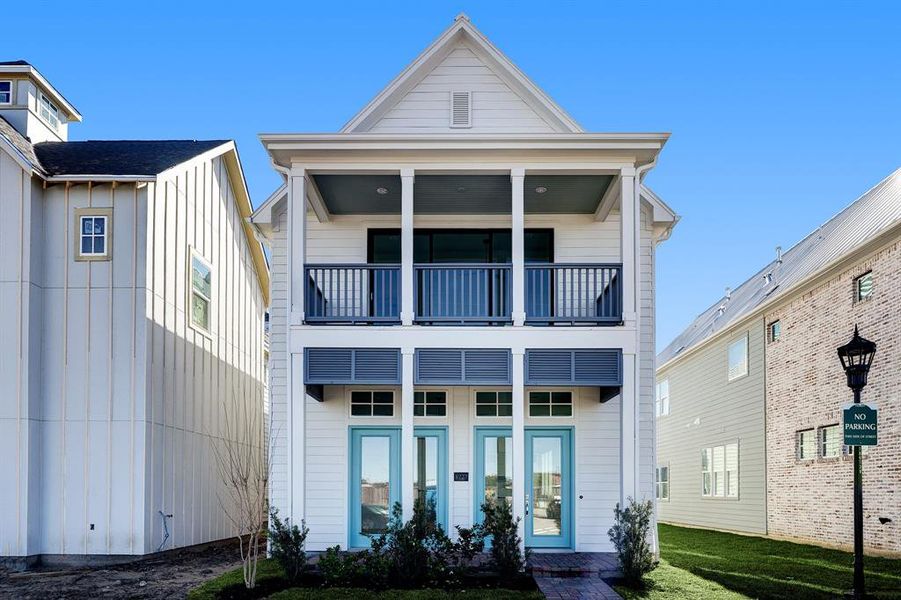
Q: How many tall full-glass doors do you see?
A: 4